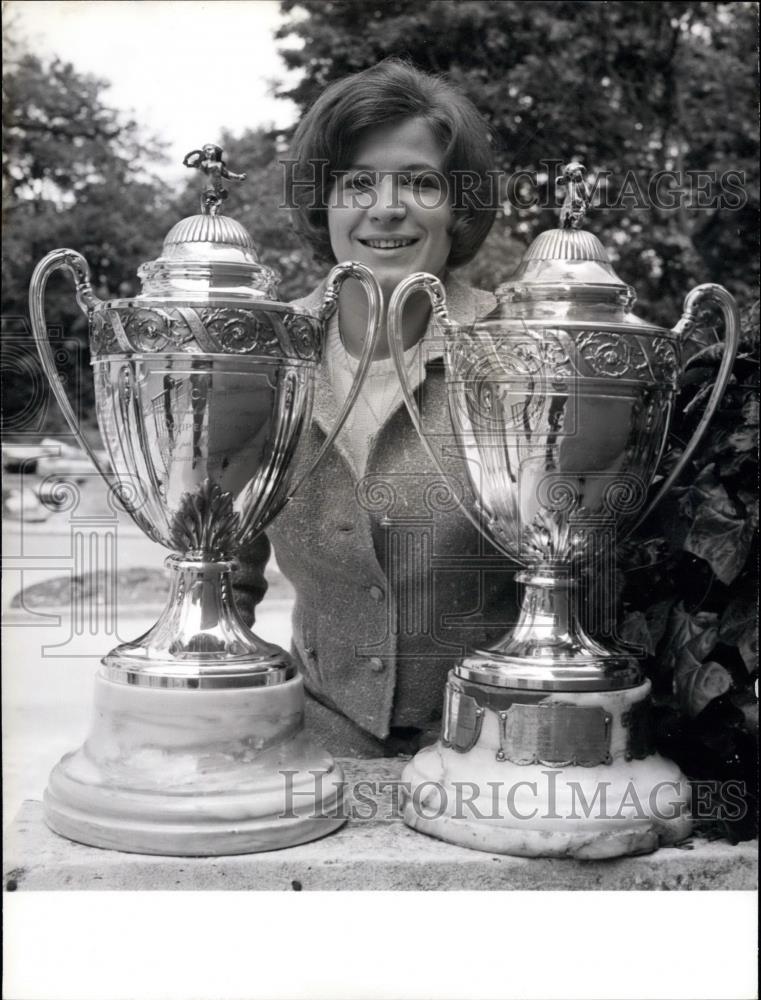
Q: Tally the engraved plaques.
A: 3